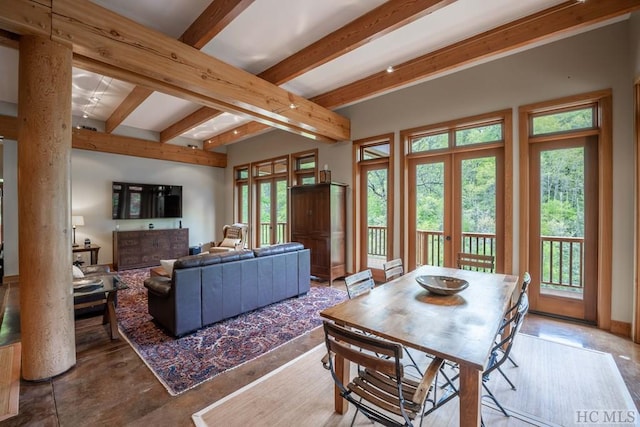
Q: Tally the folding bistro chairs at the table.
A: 6